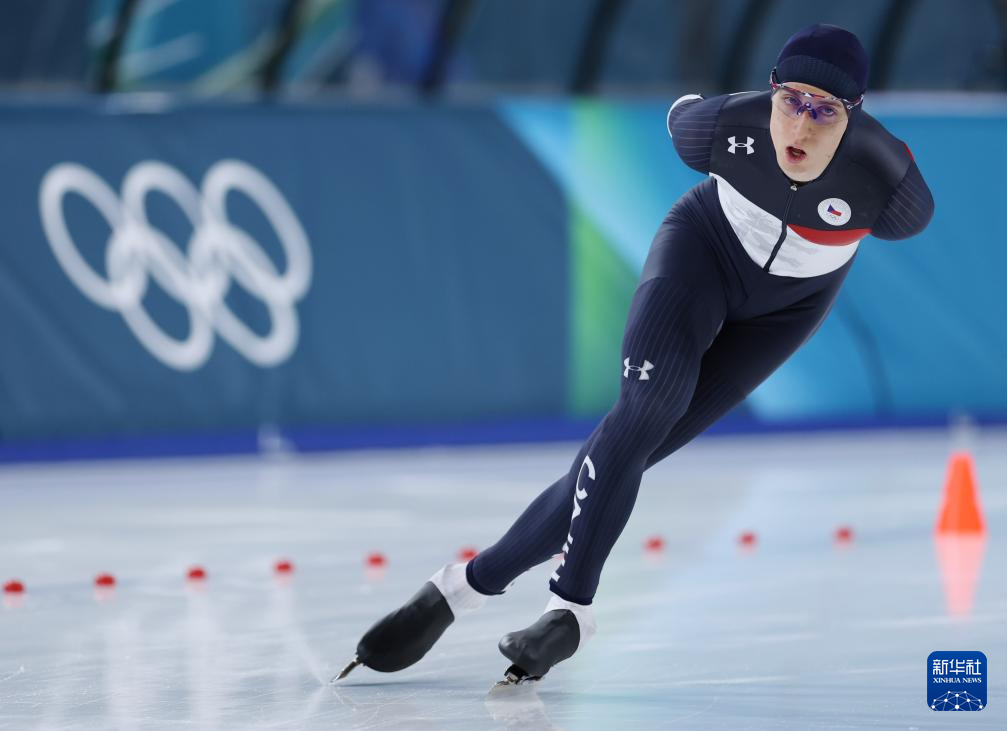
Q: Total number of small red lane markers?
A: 9